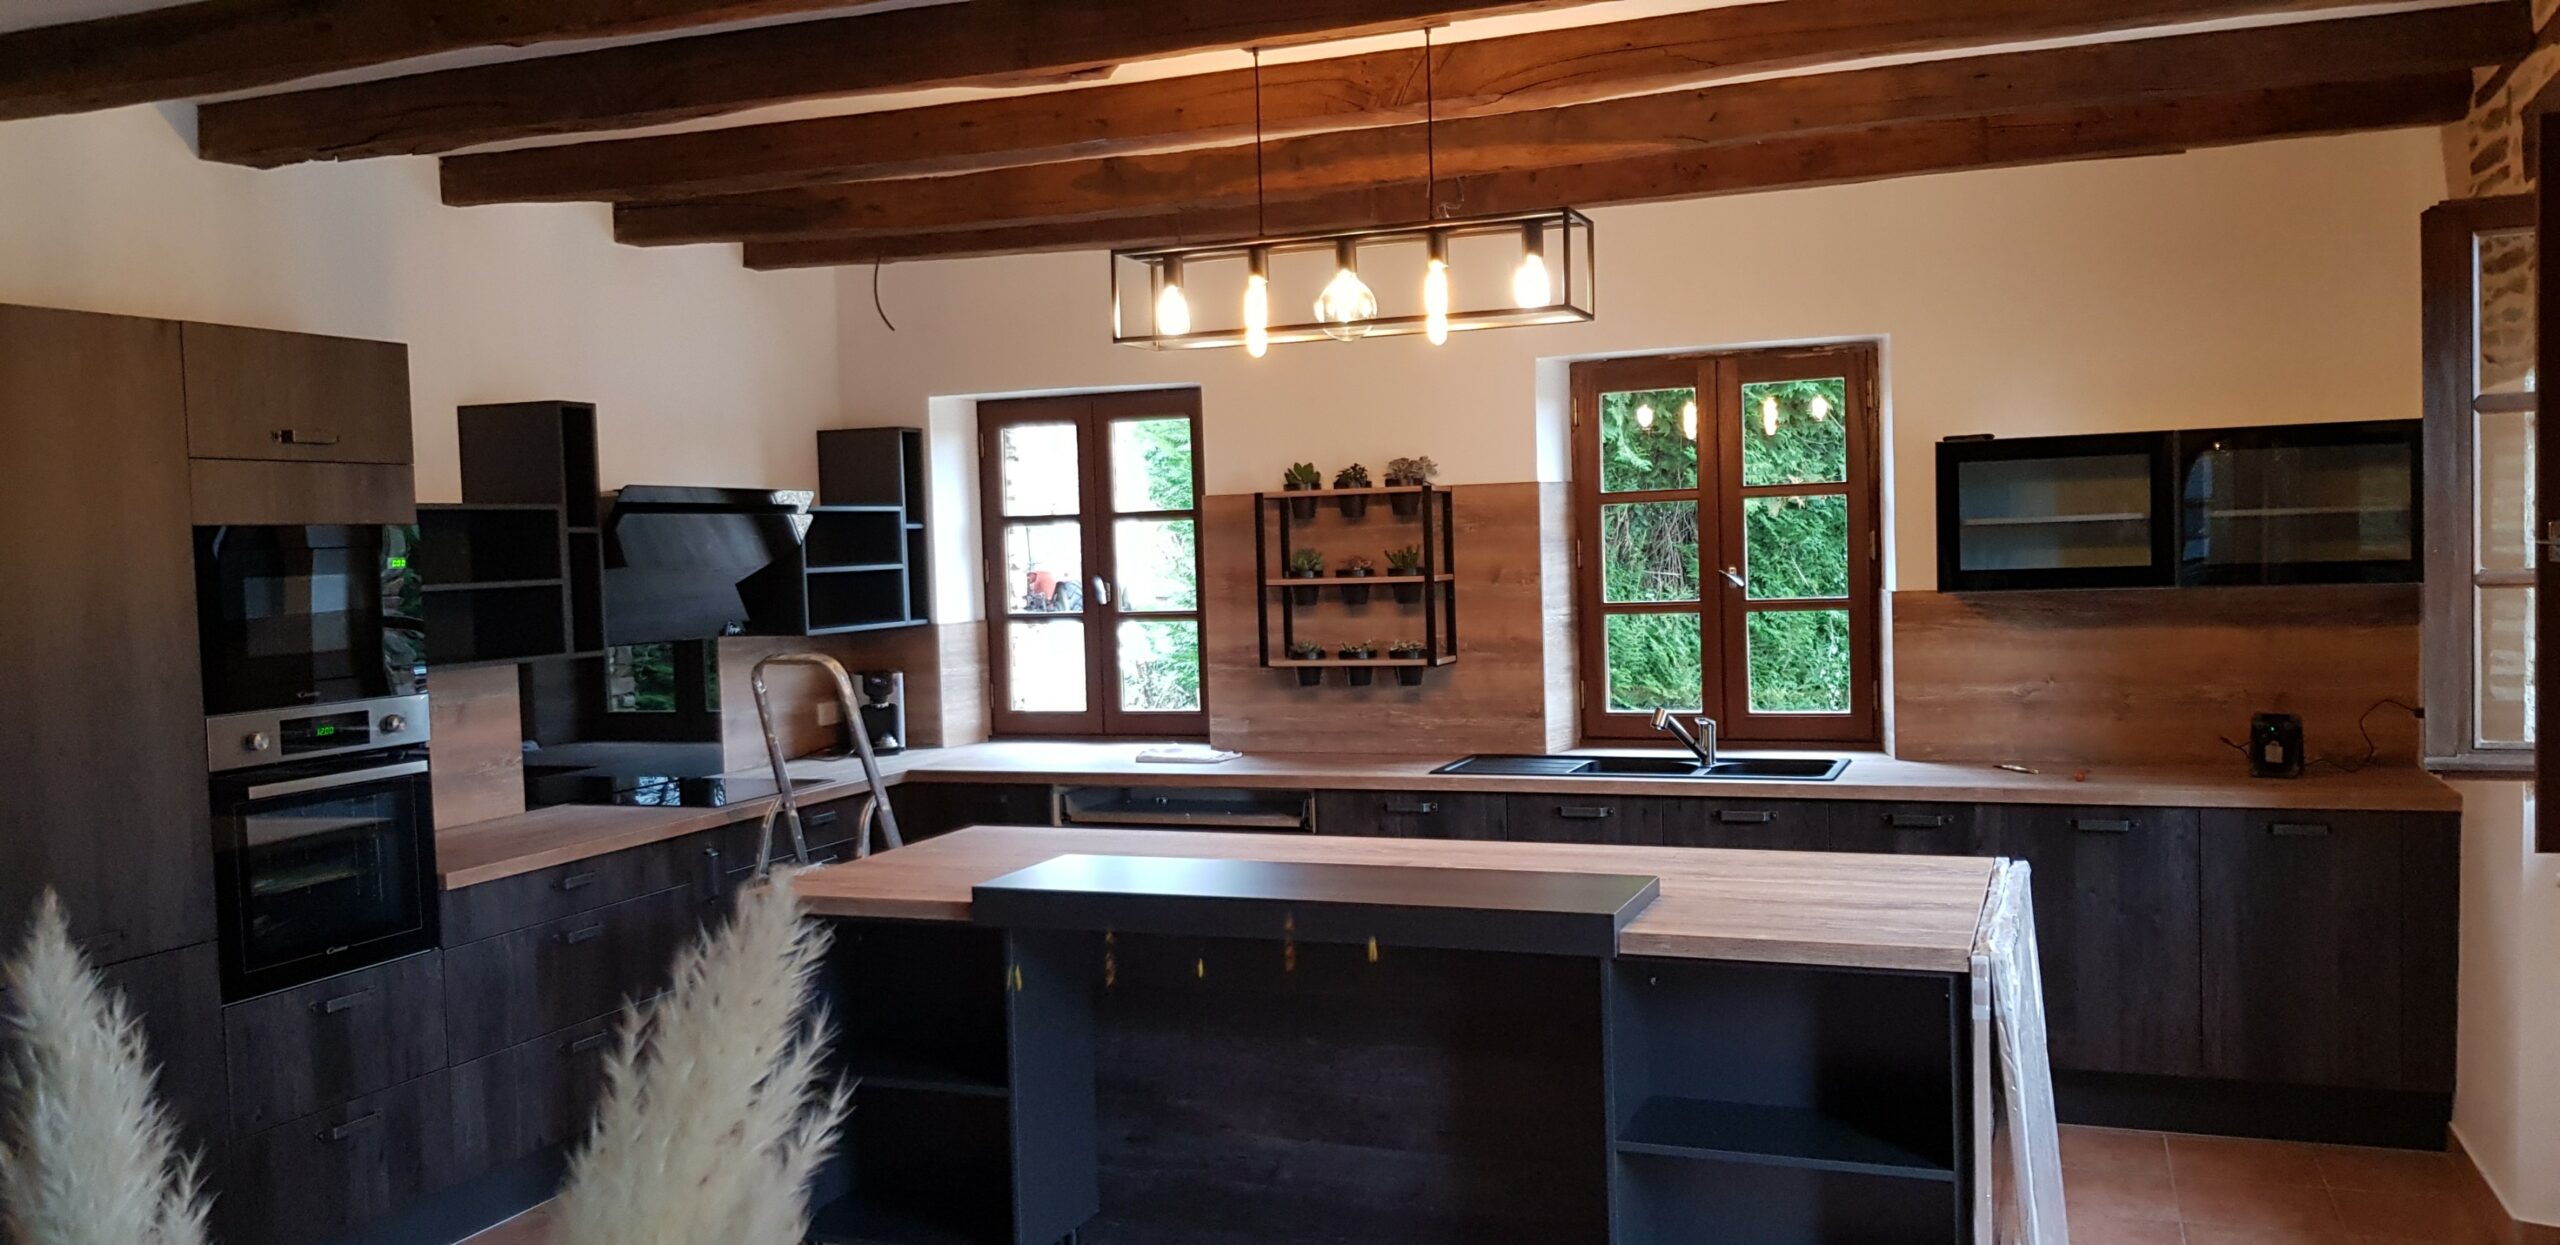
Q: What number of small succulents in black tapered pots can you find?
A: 9